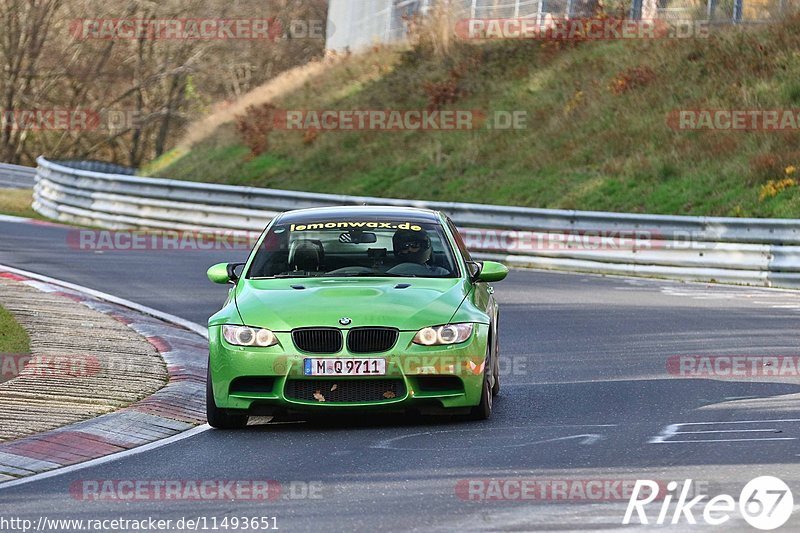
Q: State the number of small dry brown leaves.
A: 3